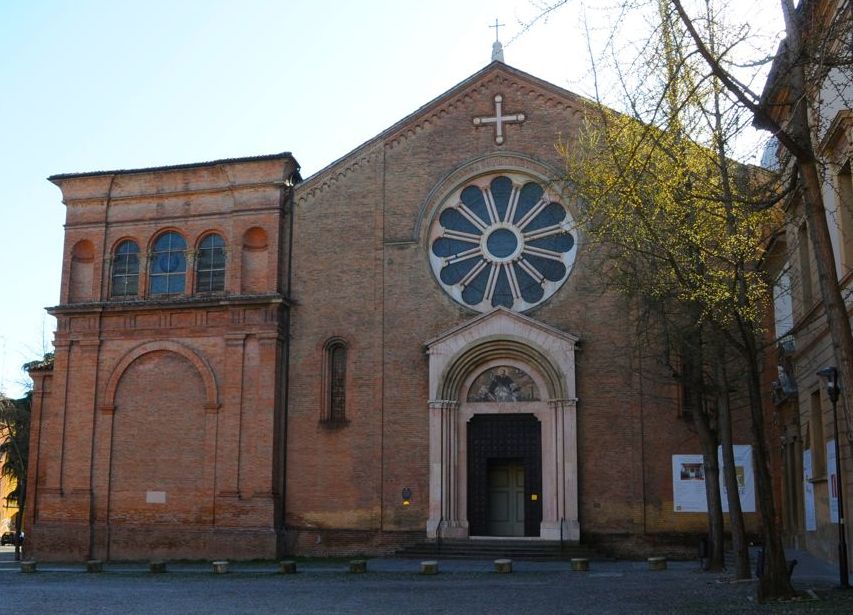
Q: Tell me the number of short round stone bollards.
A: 10